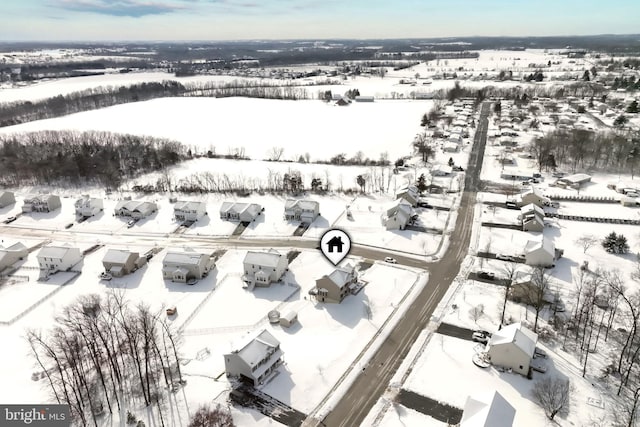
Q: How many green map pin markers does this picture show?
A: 0